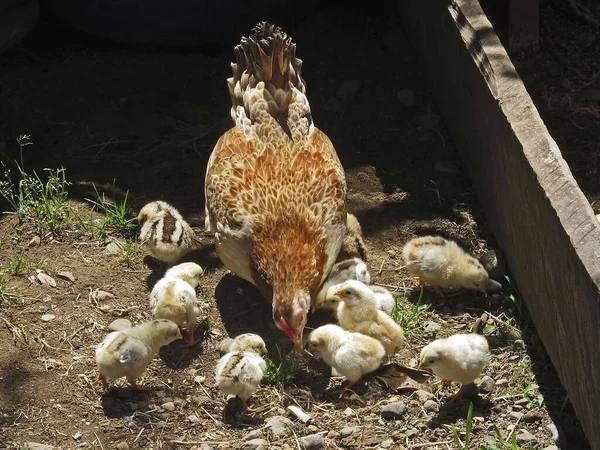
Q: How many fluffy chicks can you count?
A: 11